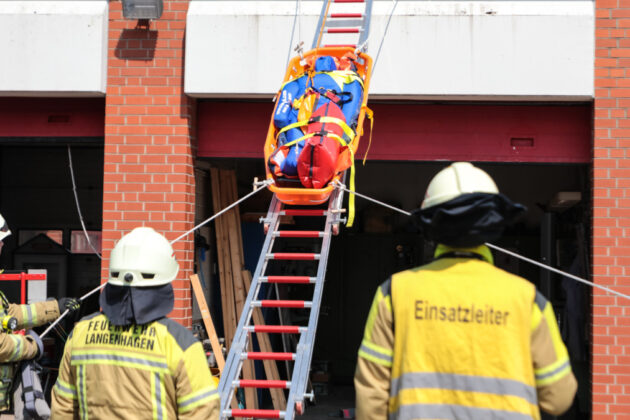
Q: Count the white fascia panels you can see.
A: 2